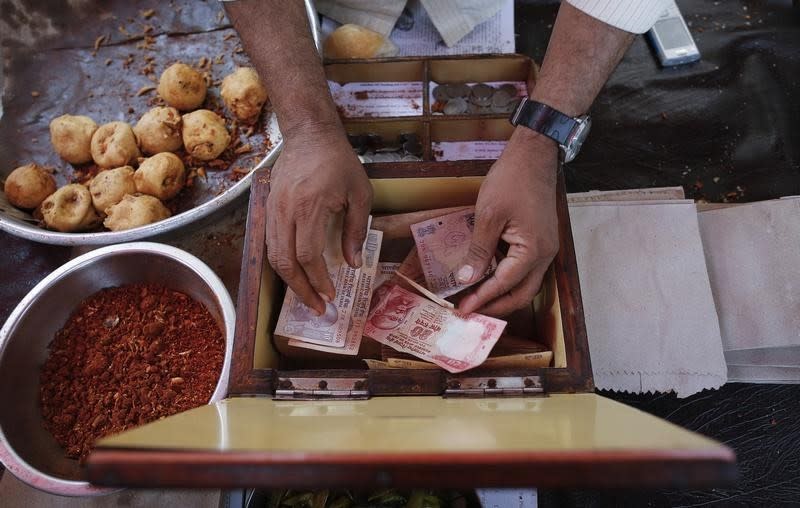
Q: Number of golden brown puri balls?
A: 11